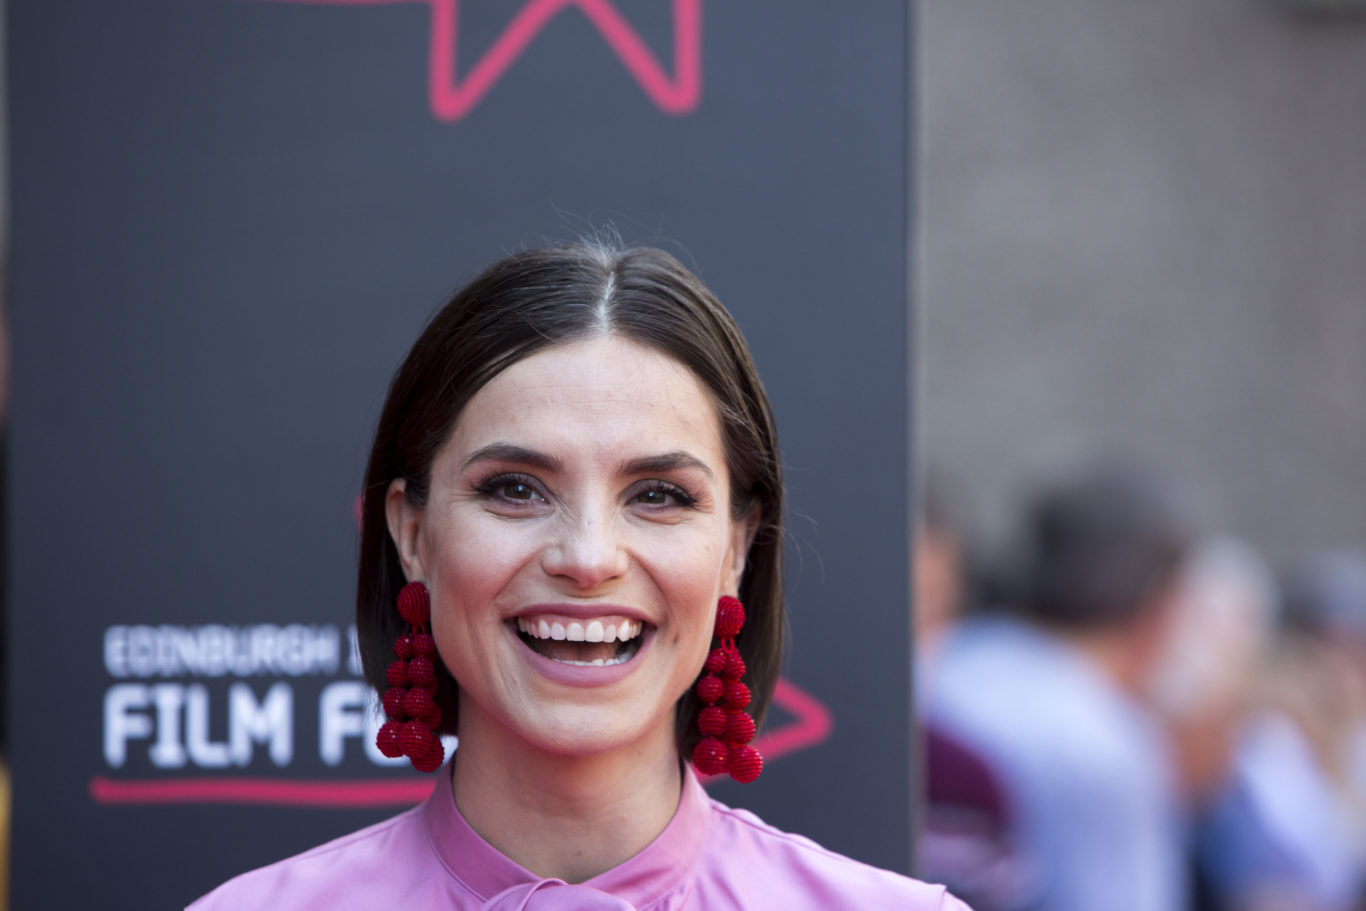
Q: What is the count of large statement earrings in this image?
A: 2